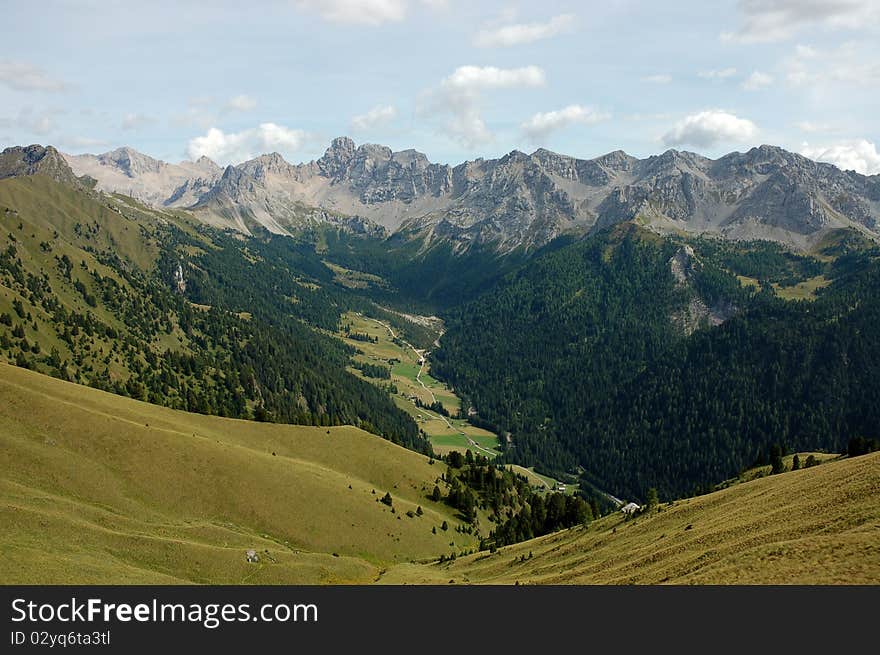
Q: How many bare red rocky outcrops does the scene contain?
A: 0